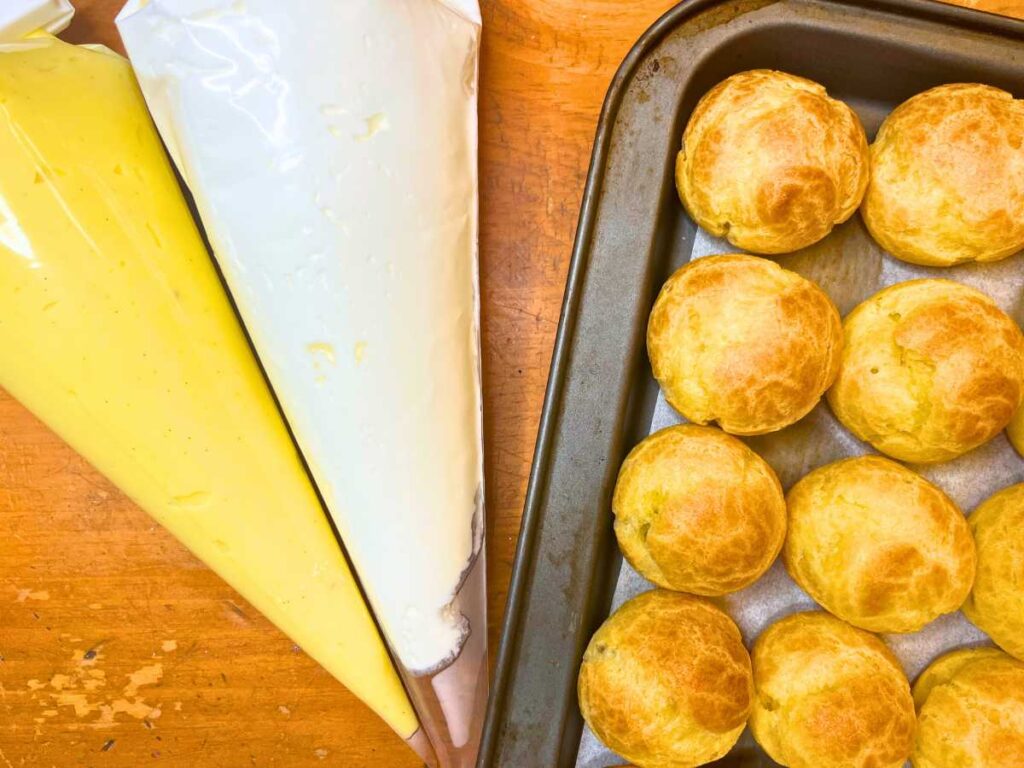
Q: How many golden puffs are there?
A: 11